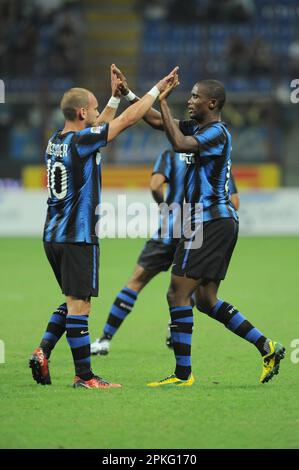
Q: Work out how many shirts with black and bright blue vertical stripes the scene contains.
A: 3